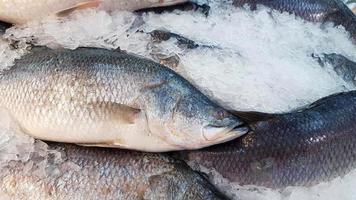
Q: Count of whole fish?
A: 1